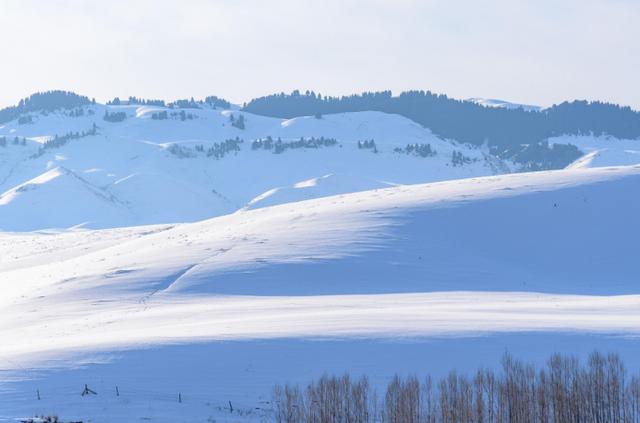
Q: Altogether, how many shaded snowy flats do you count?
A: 2